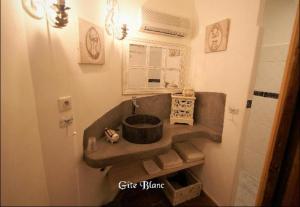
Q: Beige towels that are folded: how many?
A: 3